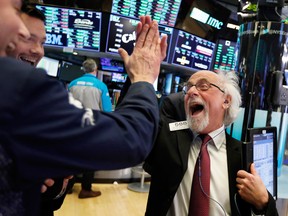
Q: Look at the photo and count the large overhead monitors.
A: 5